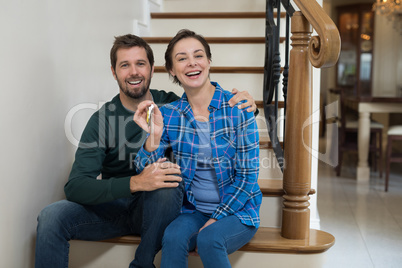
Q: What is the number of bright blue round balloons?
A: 0